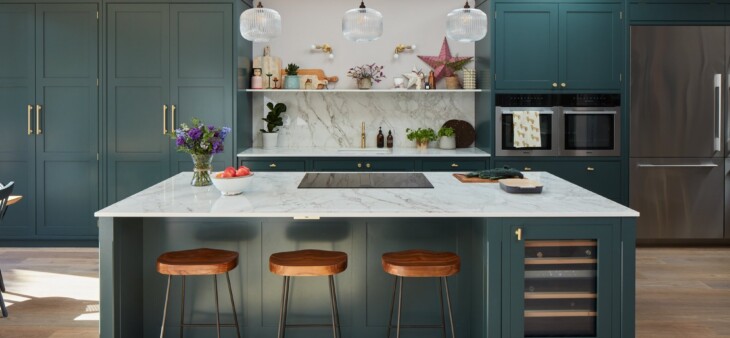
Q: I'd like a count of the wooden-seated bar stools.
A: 3